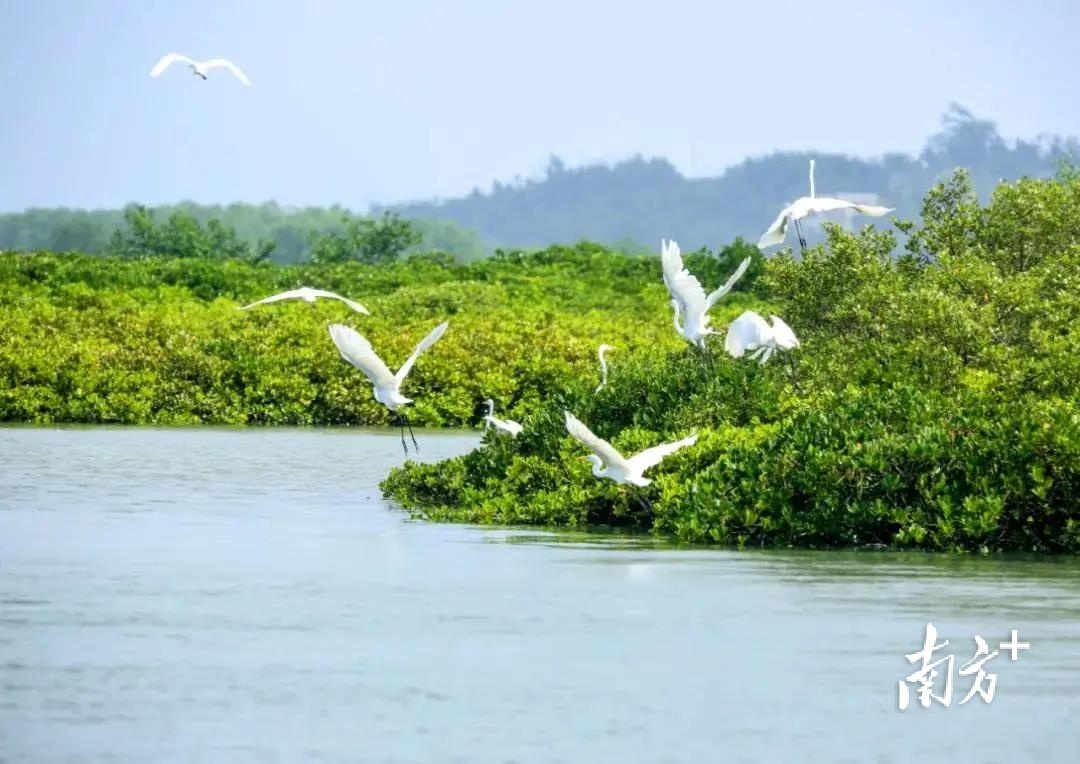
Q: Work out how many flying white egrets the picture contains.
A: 7